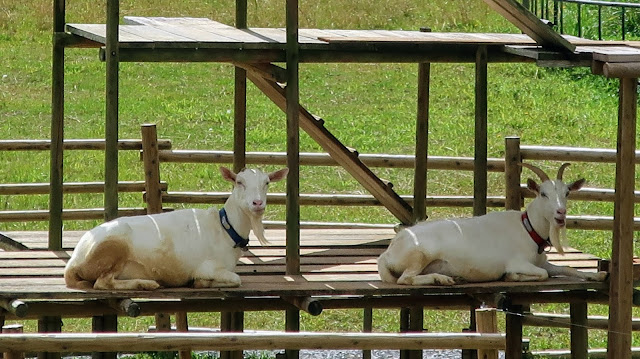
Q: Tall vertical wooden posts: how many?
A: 7